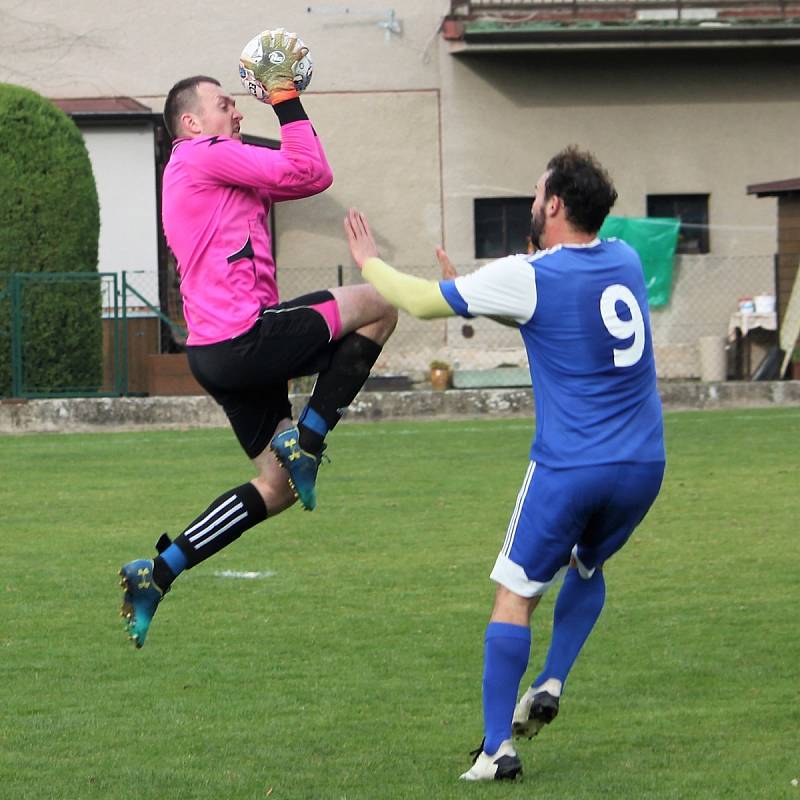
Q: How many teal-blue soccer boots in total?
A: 2